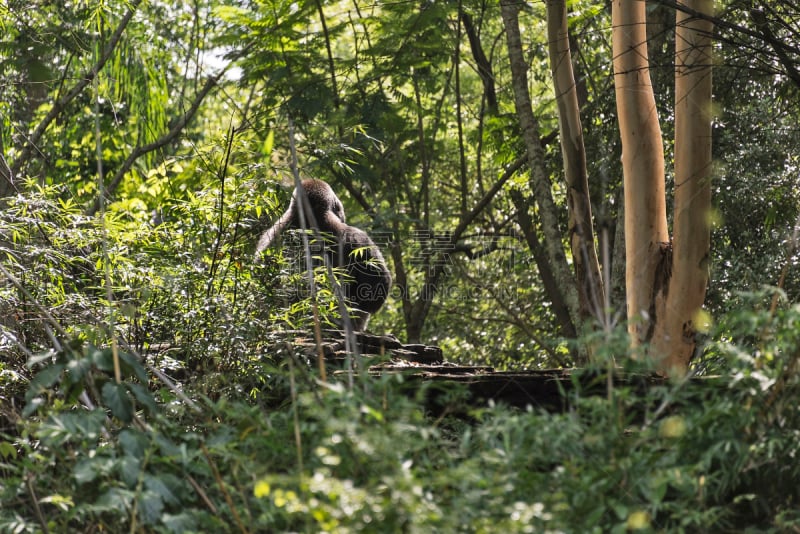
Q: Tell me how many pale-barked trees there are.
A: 3